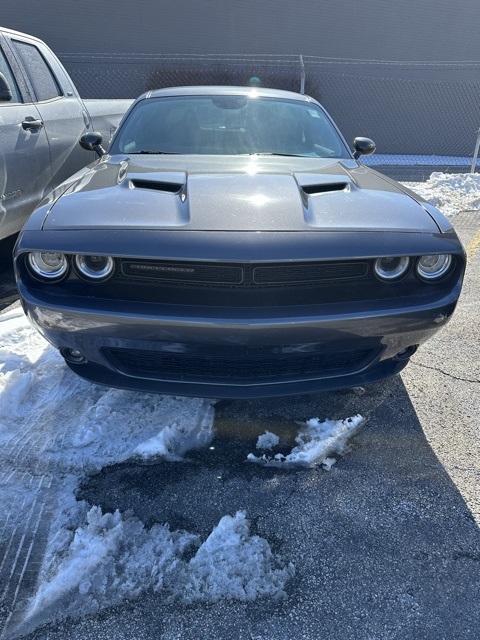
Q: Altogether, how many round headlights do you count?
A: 4